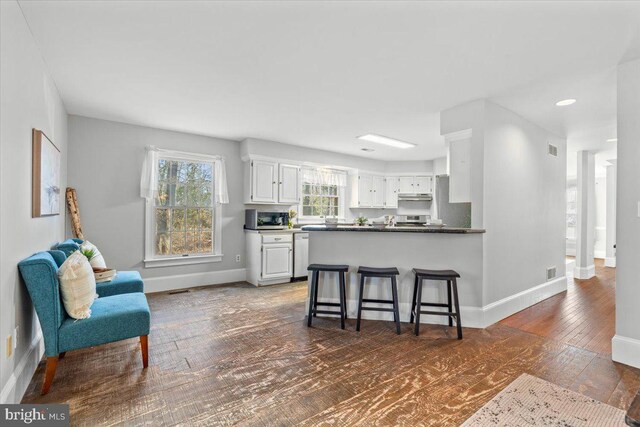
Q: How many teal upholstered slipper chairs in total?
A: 2